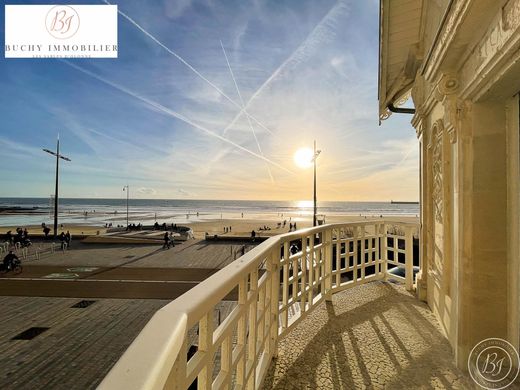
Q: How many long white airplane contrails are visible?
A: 4